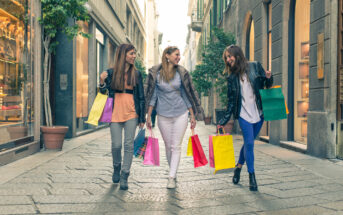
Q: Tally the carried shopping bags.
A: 11